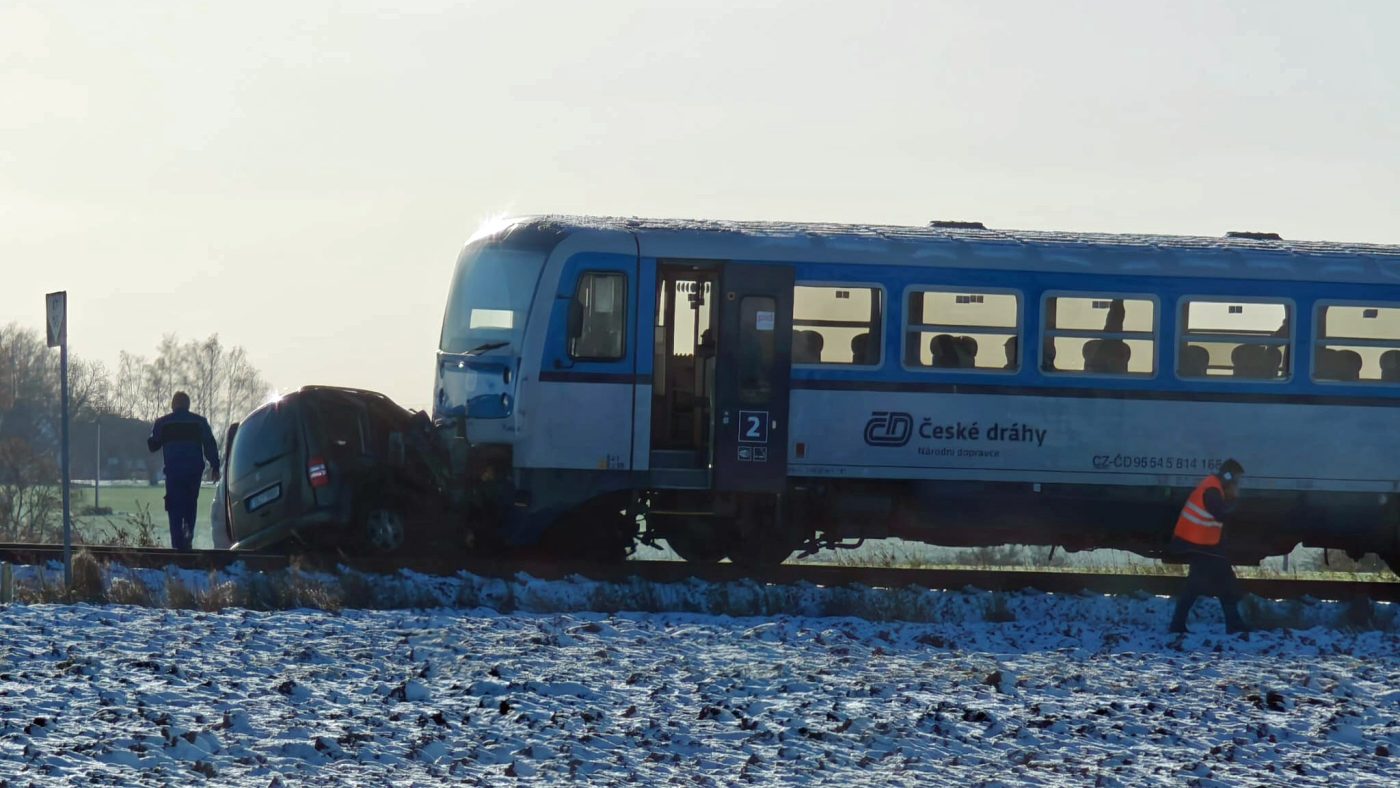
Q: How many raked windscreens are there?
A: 1